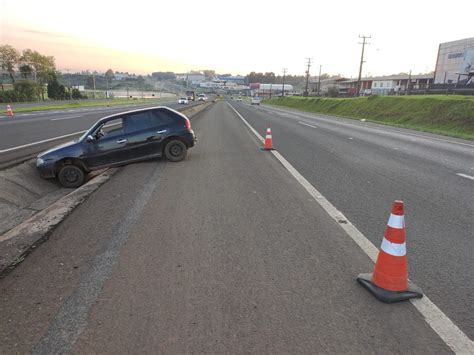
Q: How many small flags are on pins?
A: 0